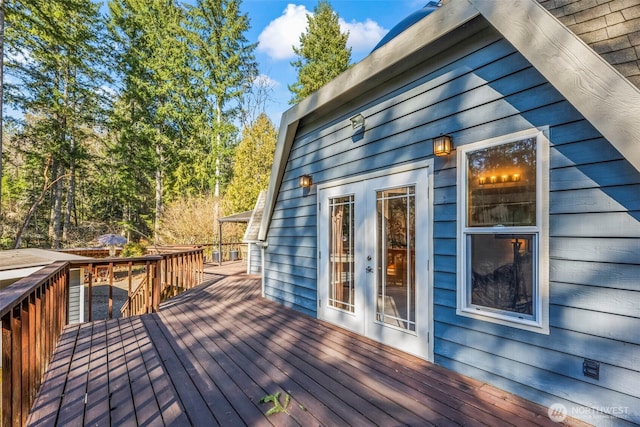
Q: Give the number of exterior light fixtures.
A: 3